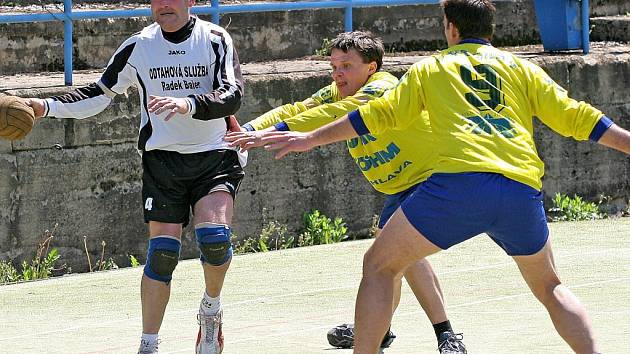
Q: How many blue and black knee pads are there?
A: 2